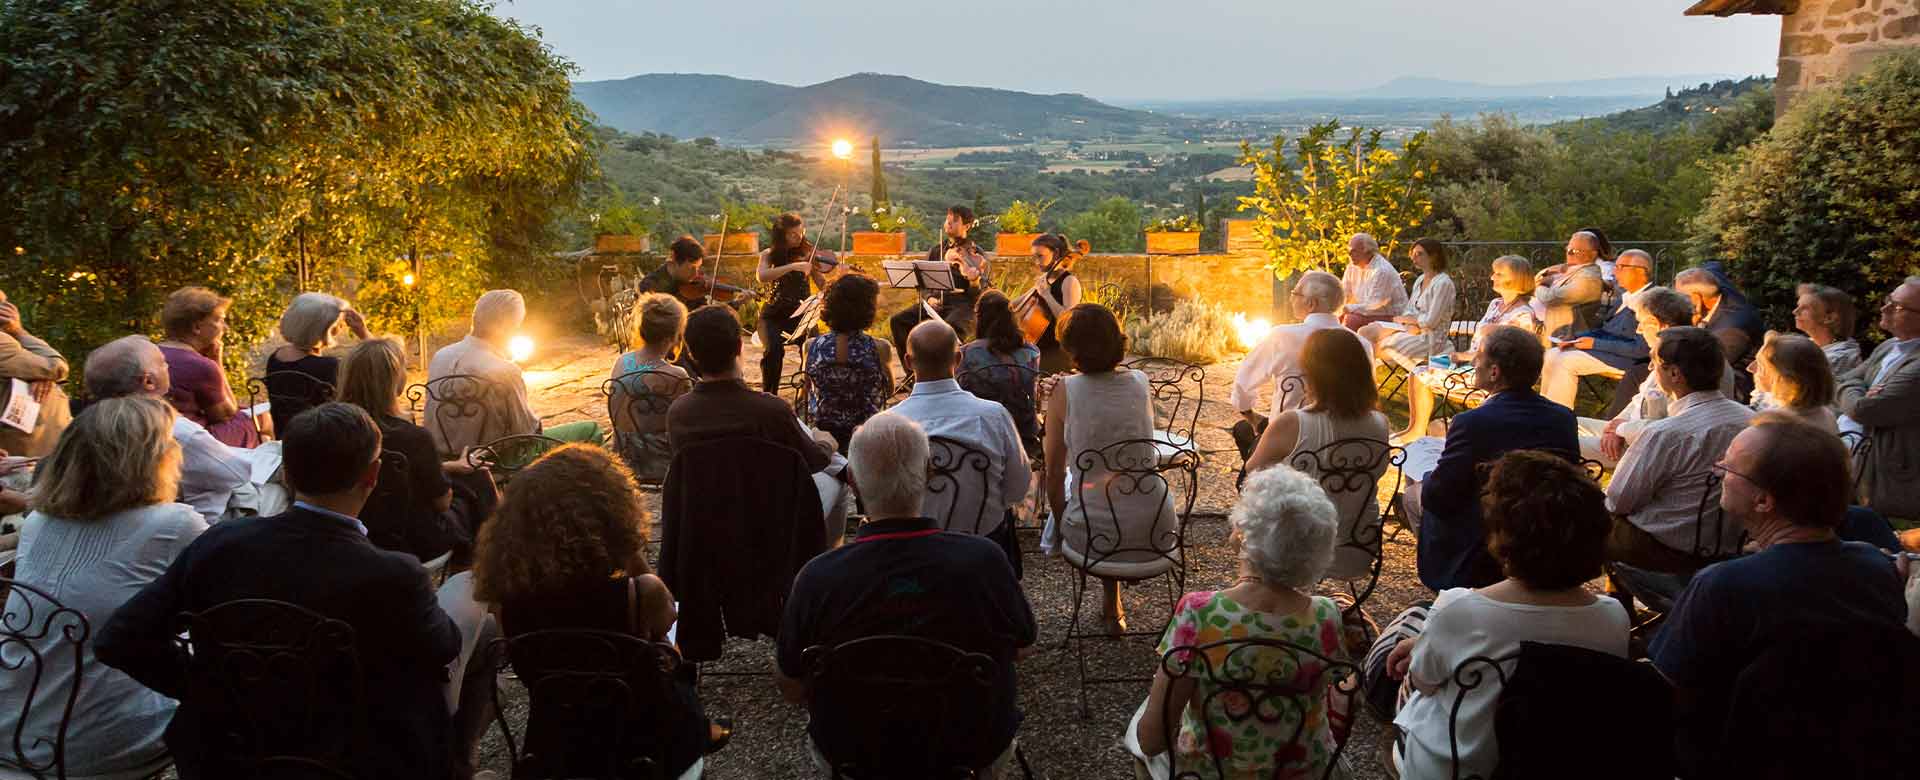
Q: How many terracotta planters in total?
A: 5